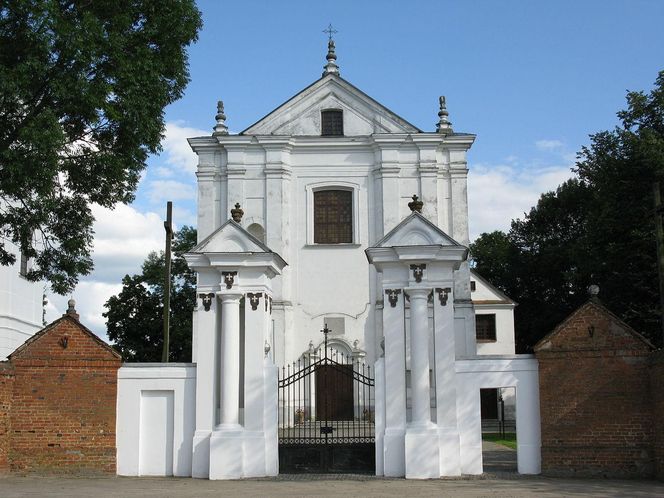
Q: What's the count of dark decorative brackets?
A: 6